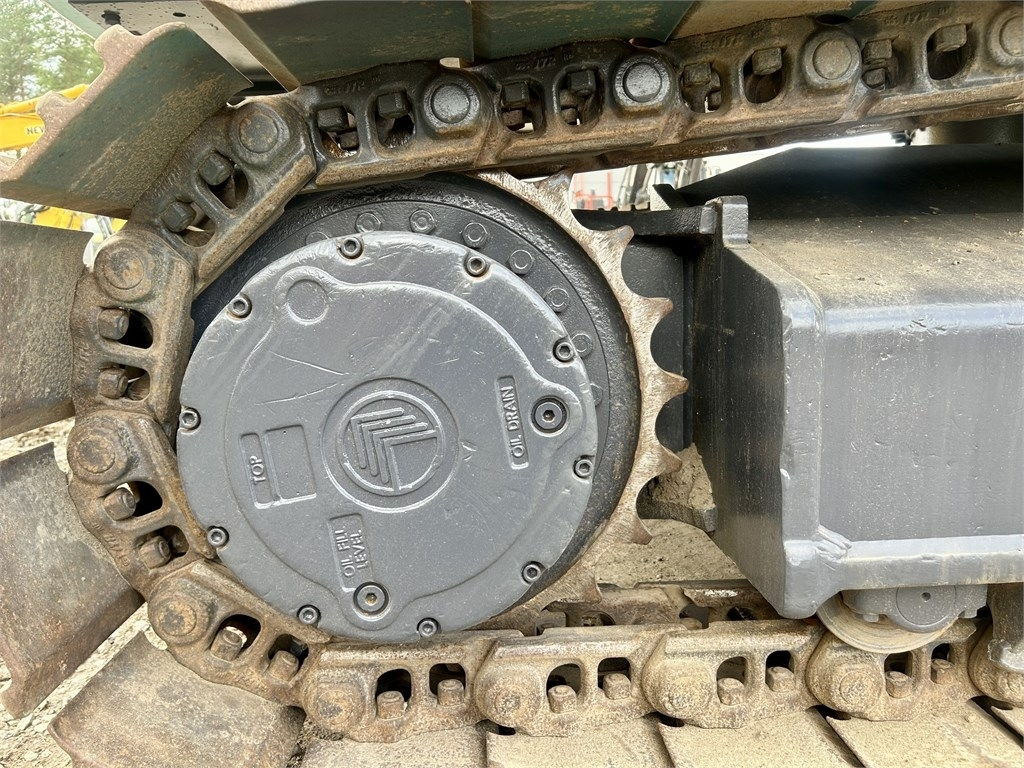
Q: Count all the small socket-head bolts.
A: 10